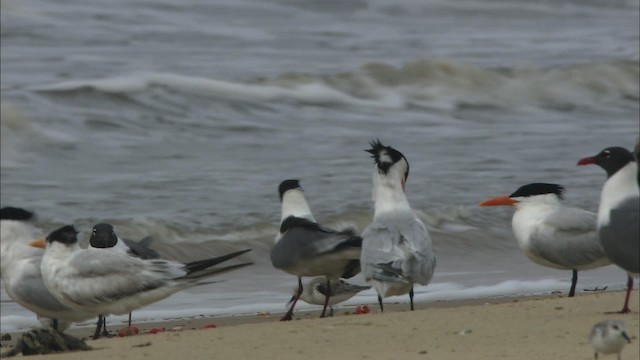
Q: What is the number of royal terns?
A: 4